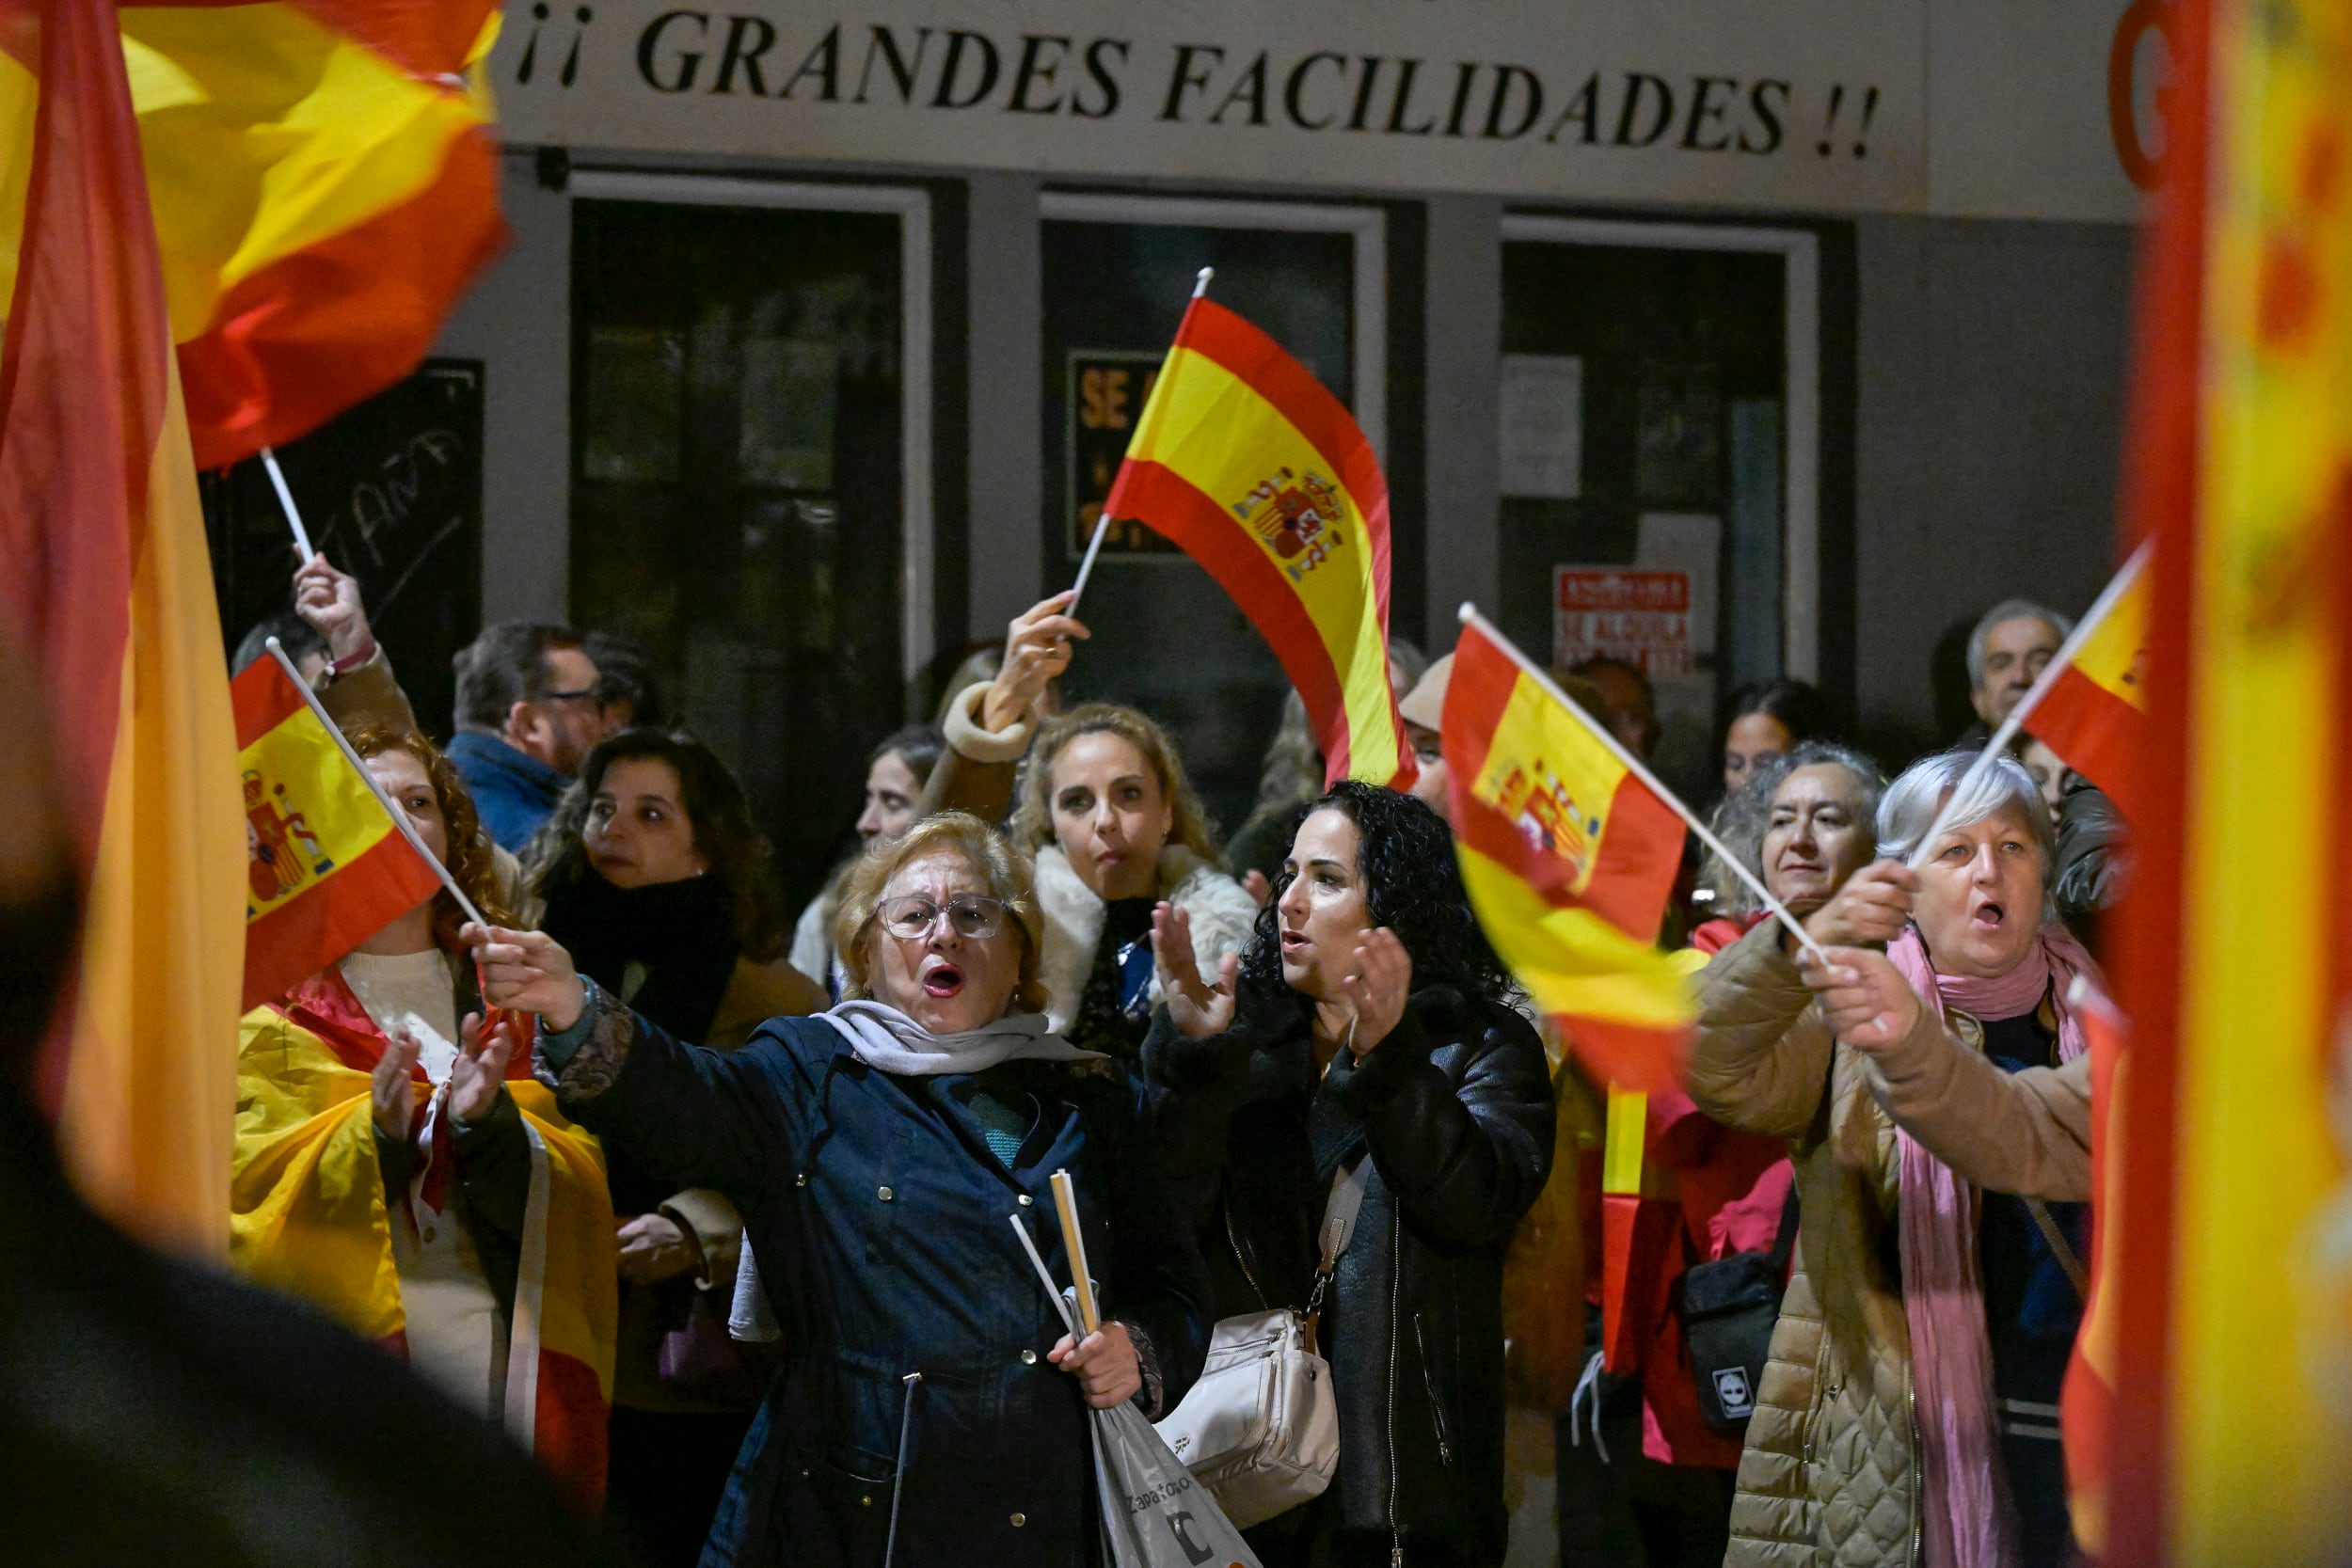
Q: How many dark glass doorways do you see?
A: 3